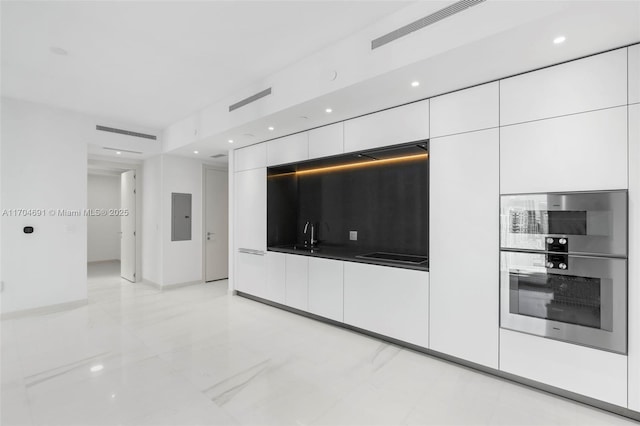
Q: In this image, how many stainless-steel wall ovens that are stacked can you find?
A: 2